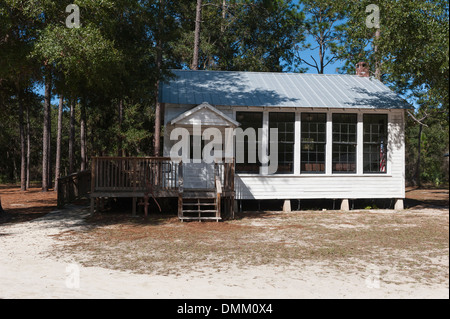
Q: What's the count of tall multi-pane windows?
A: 5